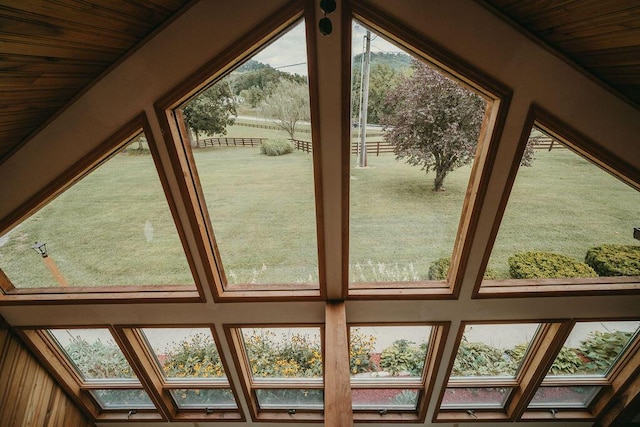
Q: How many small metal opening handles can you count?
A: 6